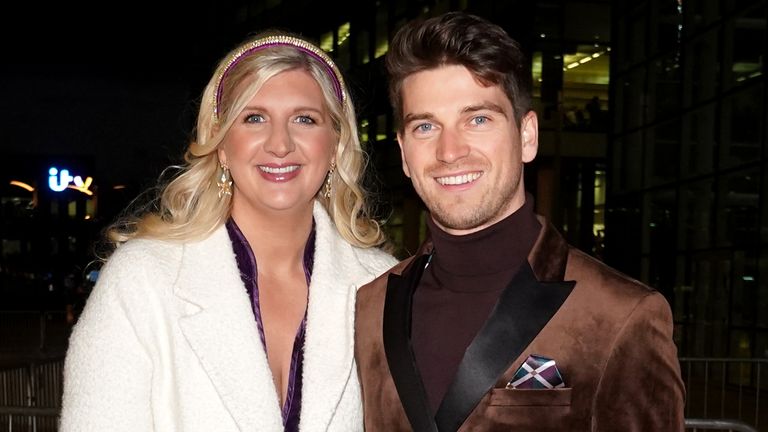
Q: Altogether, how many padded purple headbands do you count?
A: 1